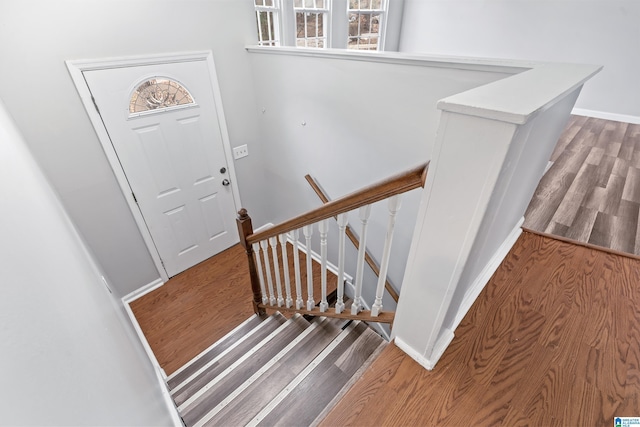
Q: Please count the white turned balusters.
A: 10